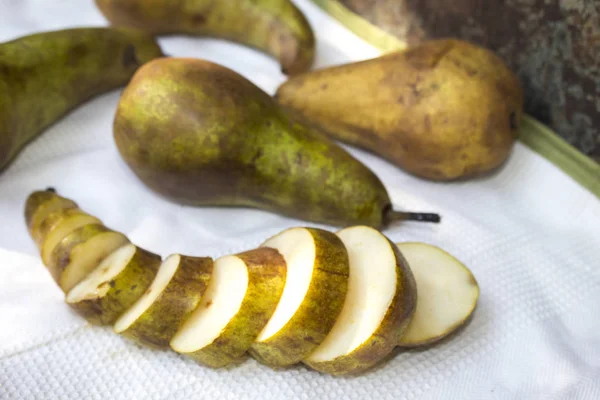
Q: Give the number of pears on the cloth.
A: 5